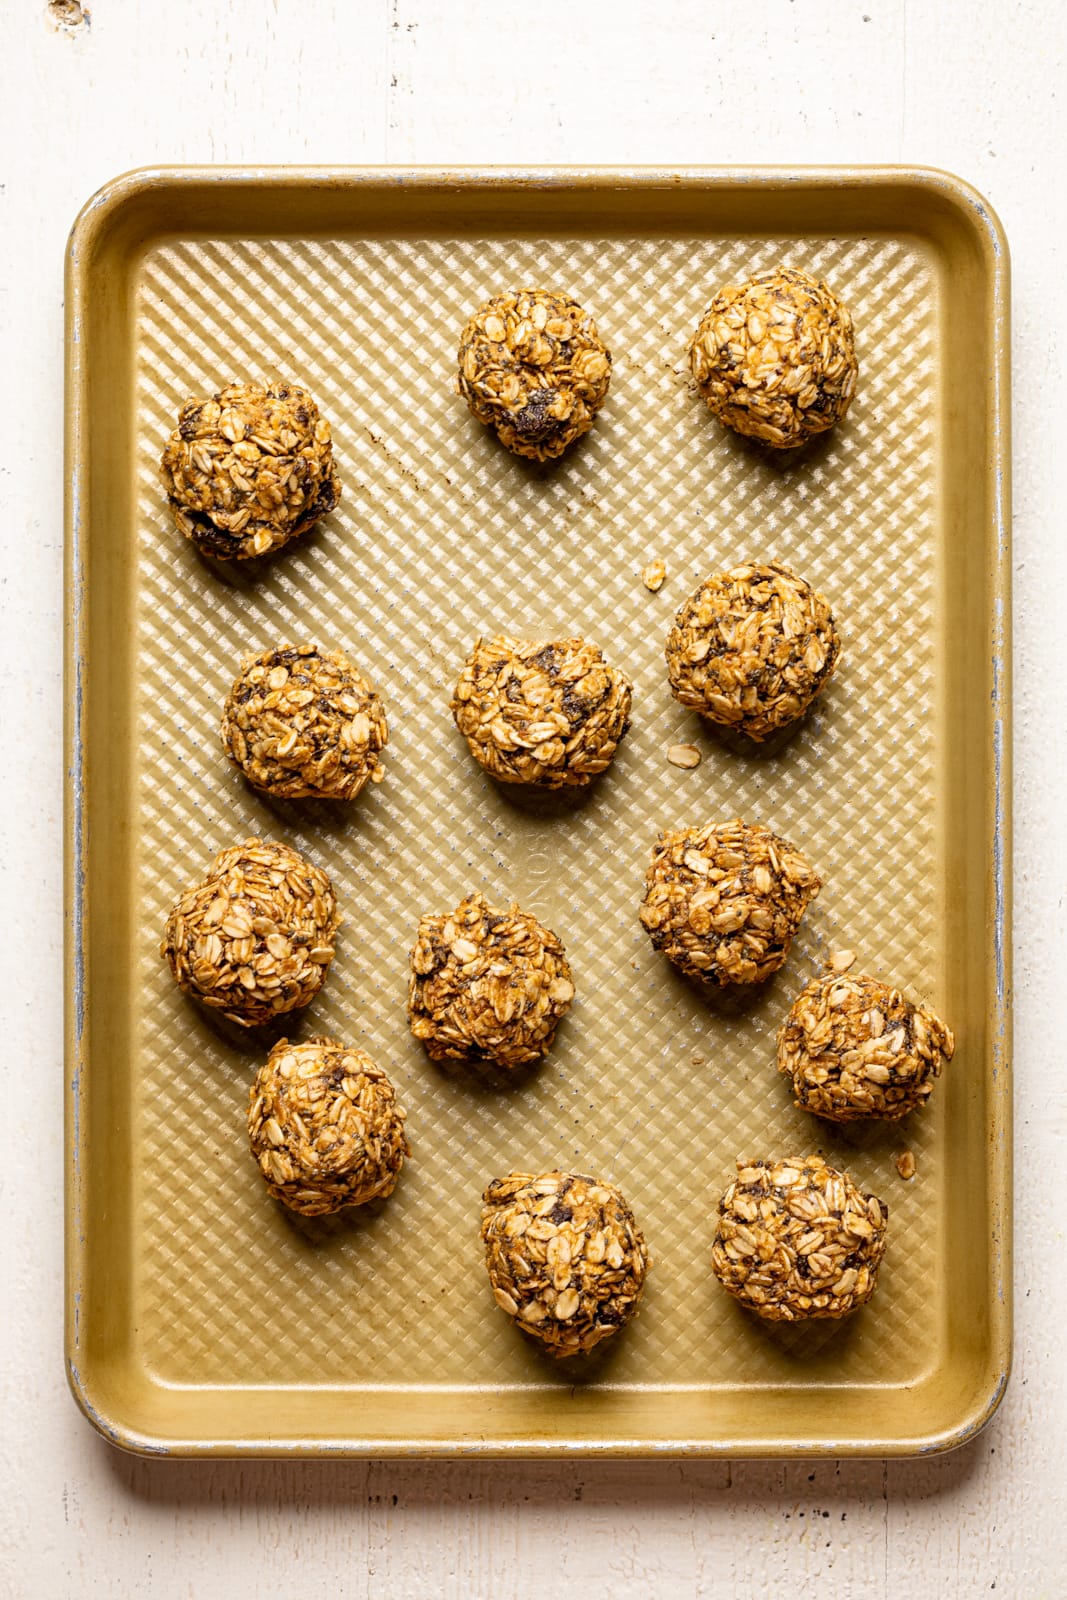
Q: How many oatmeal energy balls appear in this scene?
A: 13